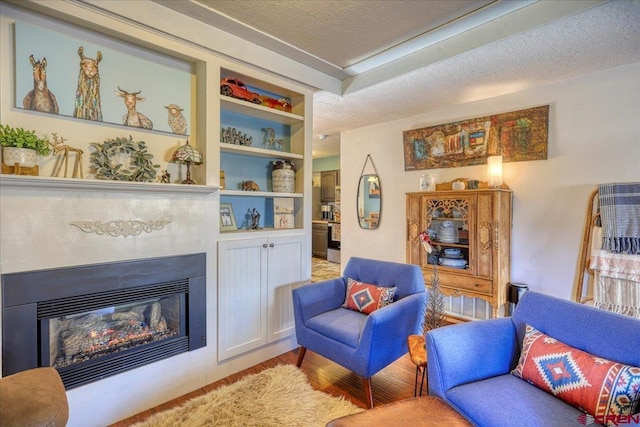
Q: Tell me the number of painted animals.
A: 4